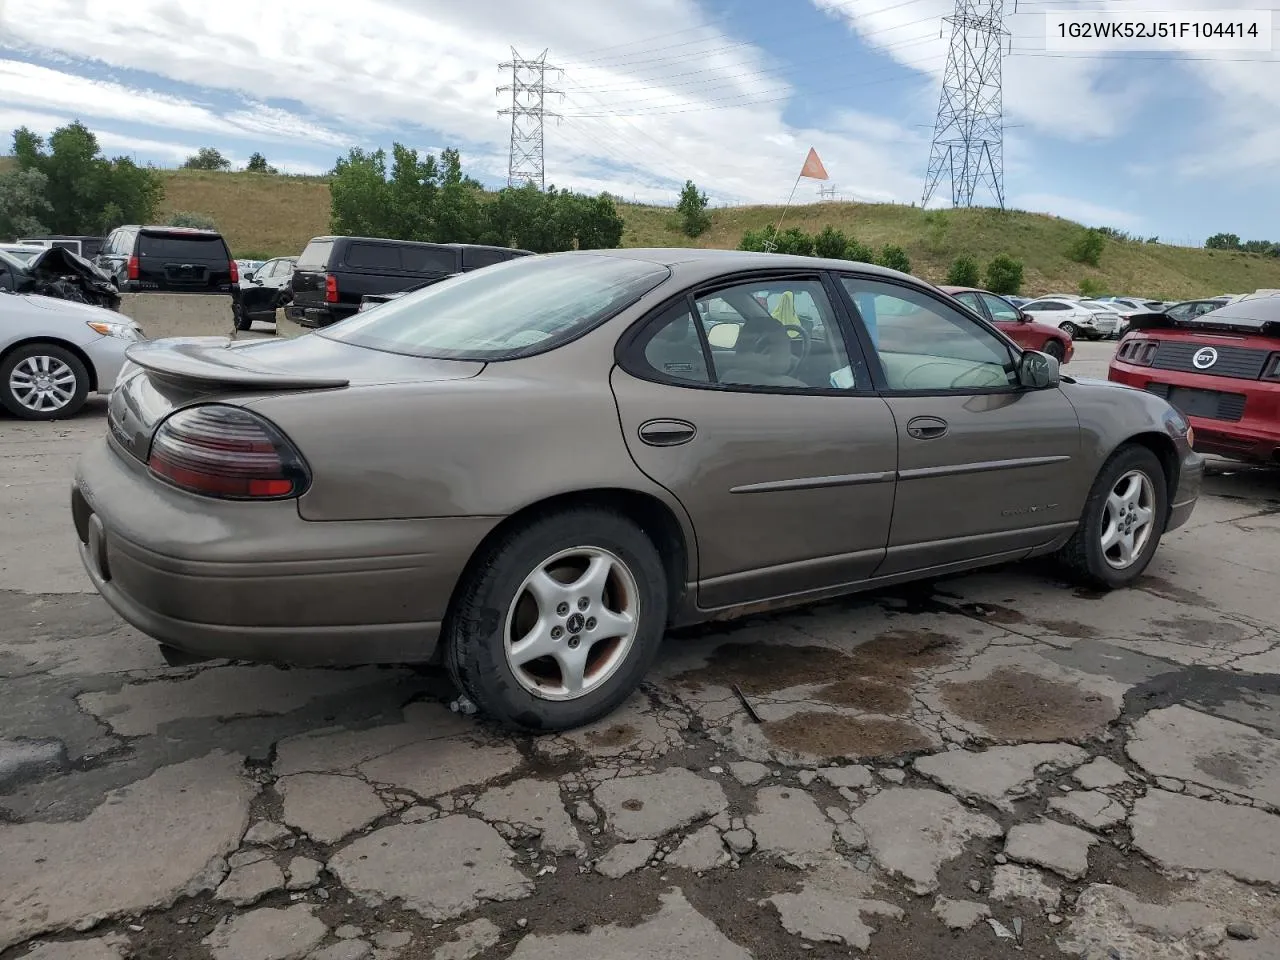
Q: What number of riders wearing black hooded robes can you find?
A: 0